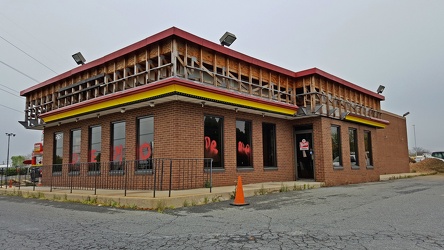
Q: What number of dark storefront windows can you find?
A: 11